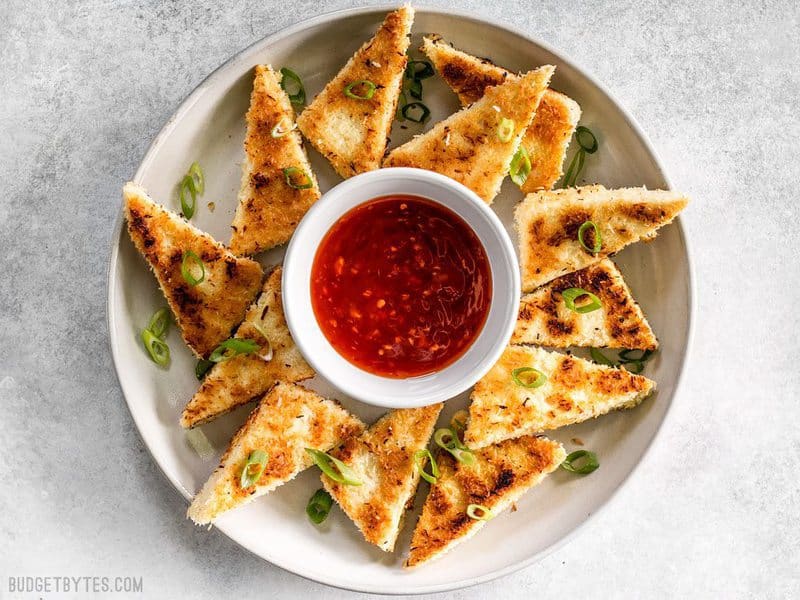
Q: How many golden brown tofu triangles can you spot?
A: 12